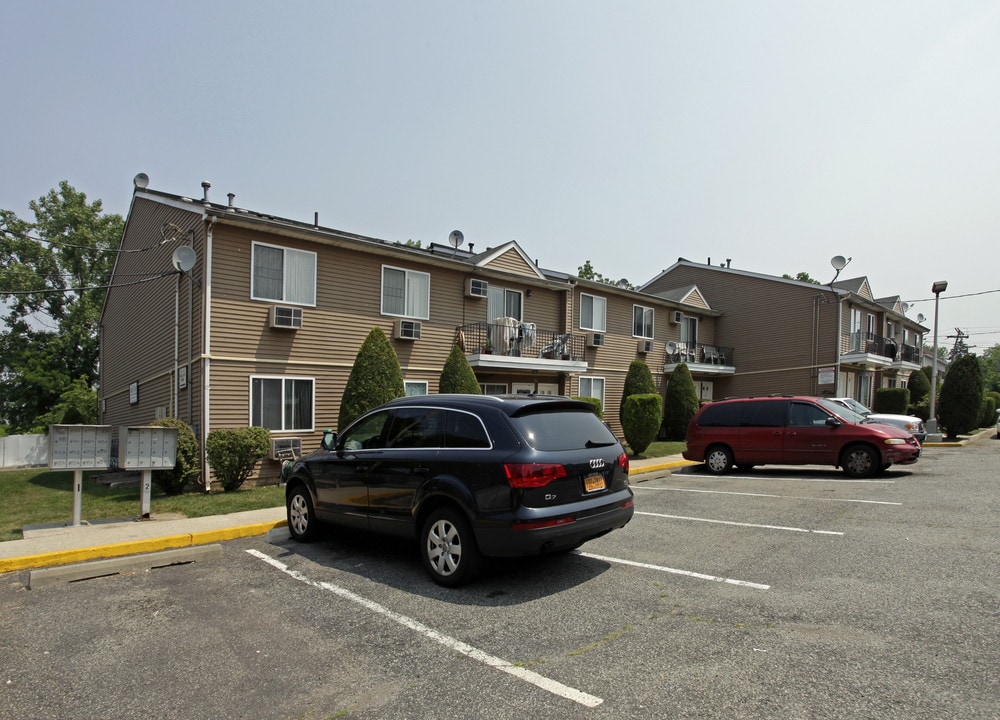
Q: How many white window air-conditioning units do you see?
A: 7